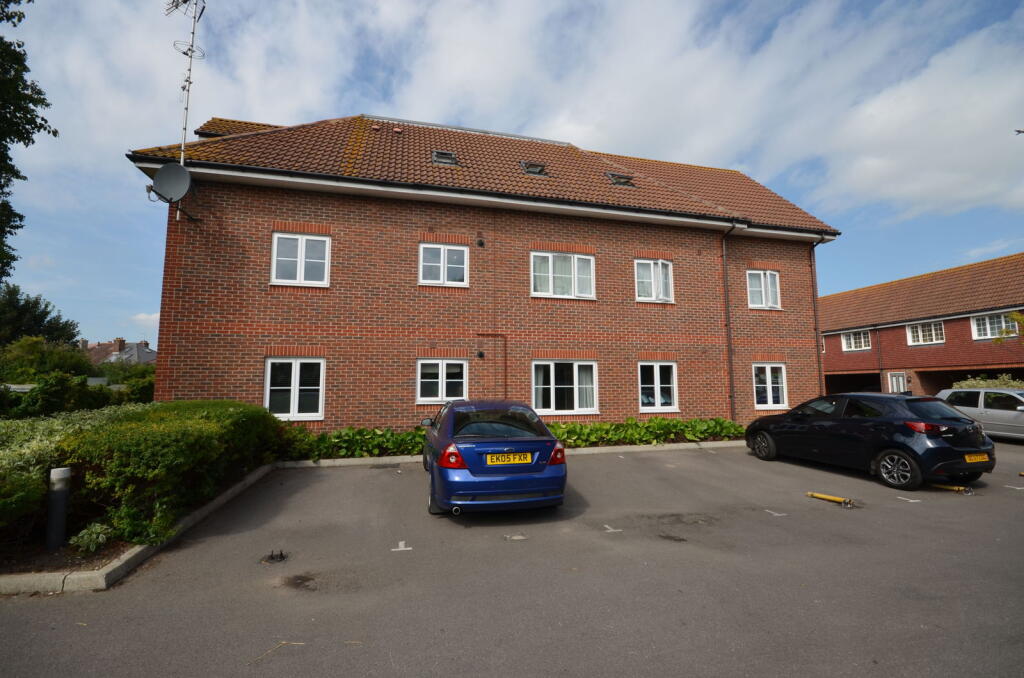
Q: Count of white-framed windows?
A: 13